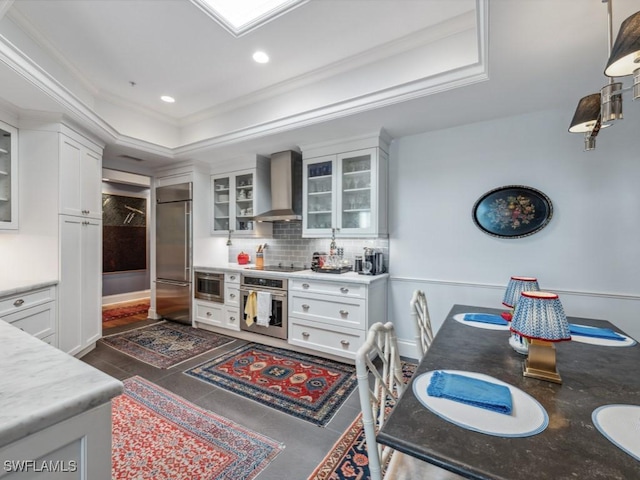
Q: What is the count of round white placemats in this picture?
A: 4